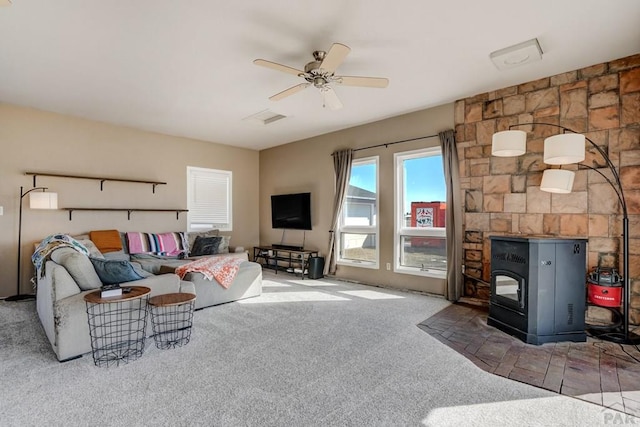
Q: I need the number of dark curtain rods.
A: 1